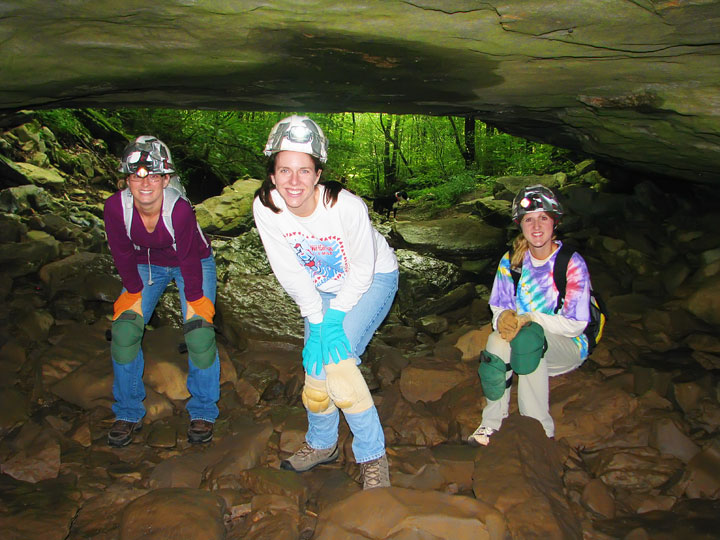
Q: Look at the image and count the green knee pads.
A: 4